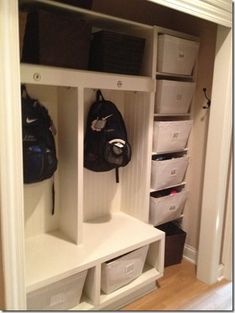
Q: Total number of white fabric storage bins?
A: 7